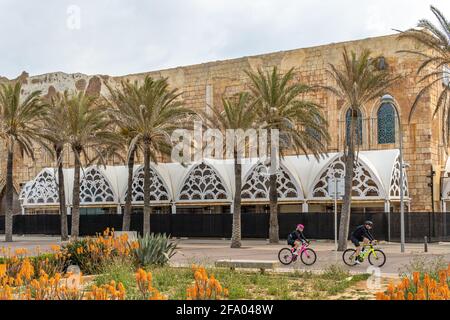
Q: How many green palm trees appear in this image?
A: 9